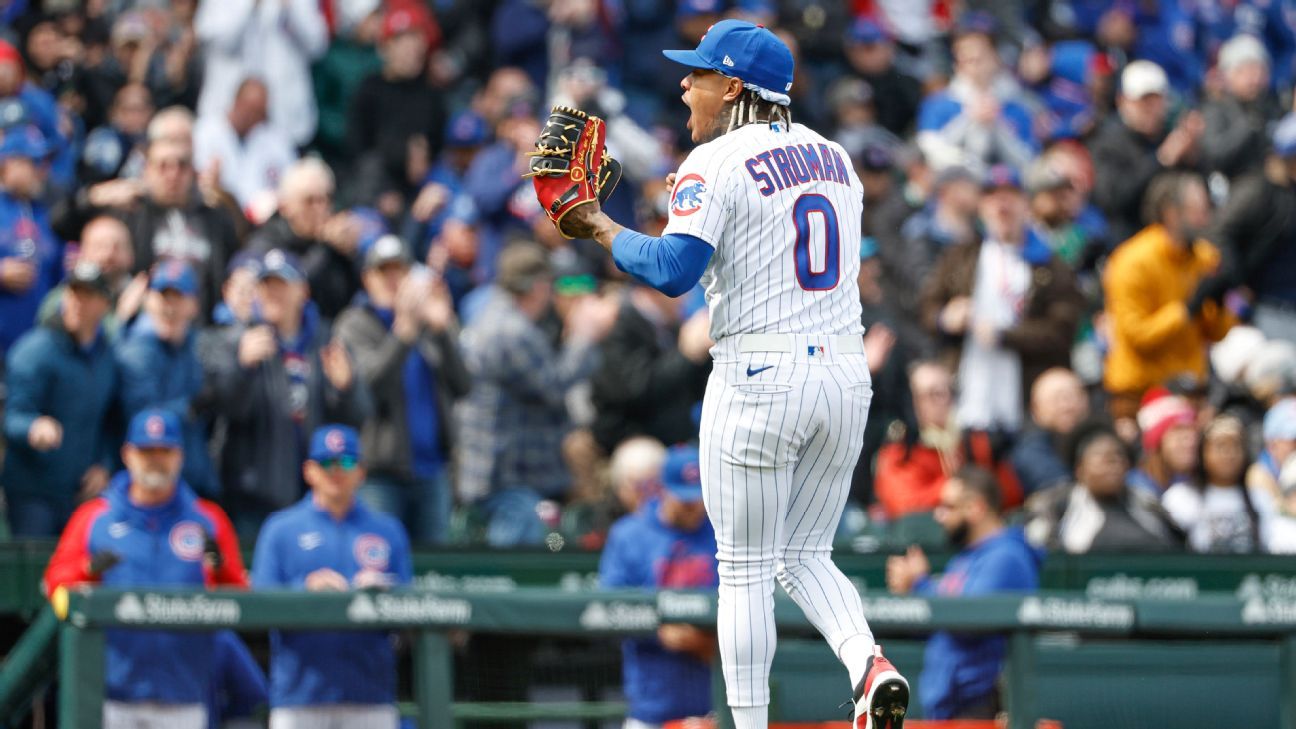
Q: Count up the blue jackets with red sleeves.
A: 1